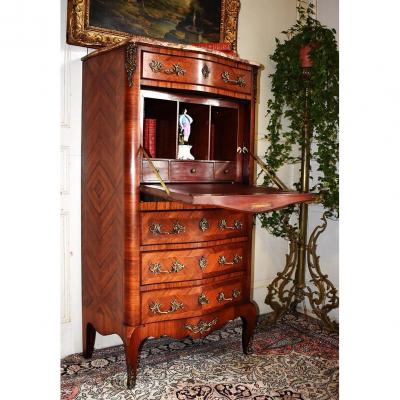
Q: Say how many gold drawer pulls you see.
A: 8